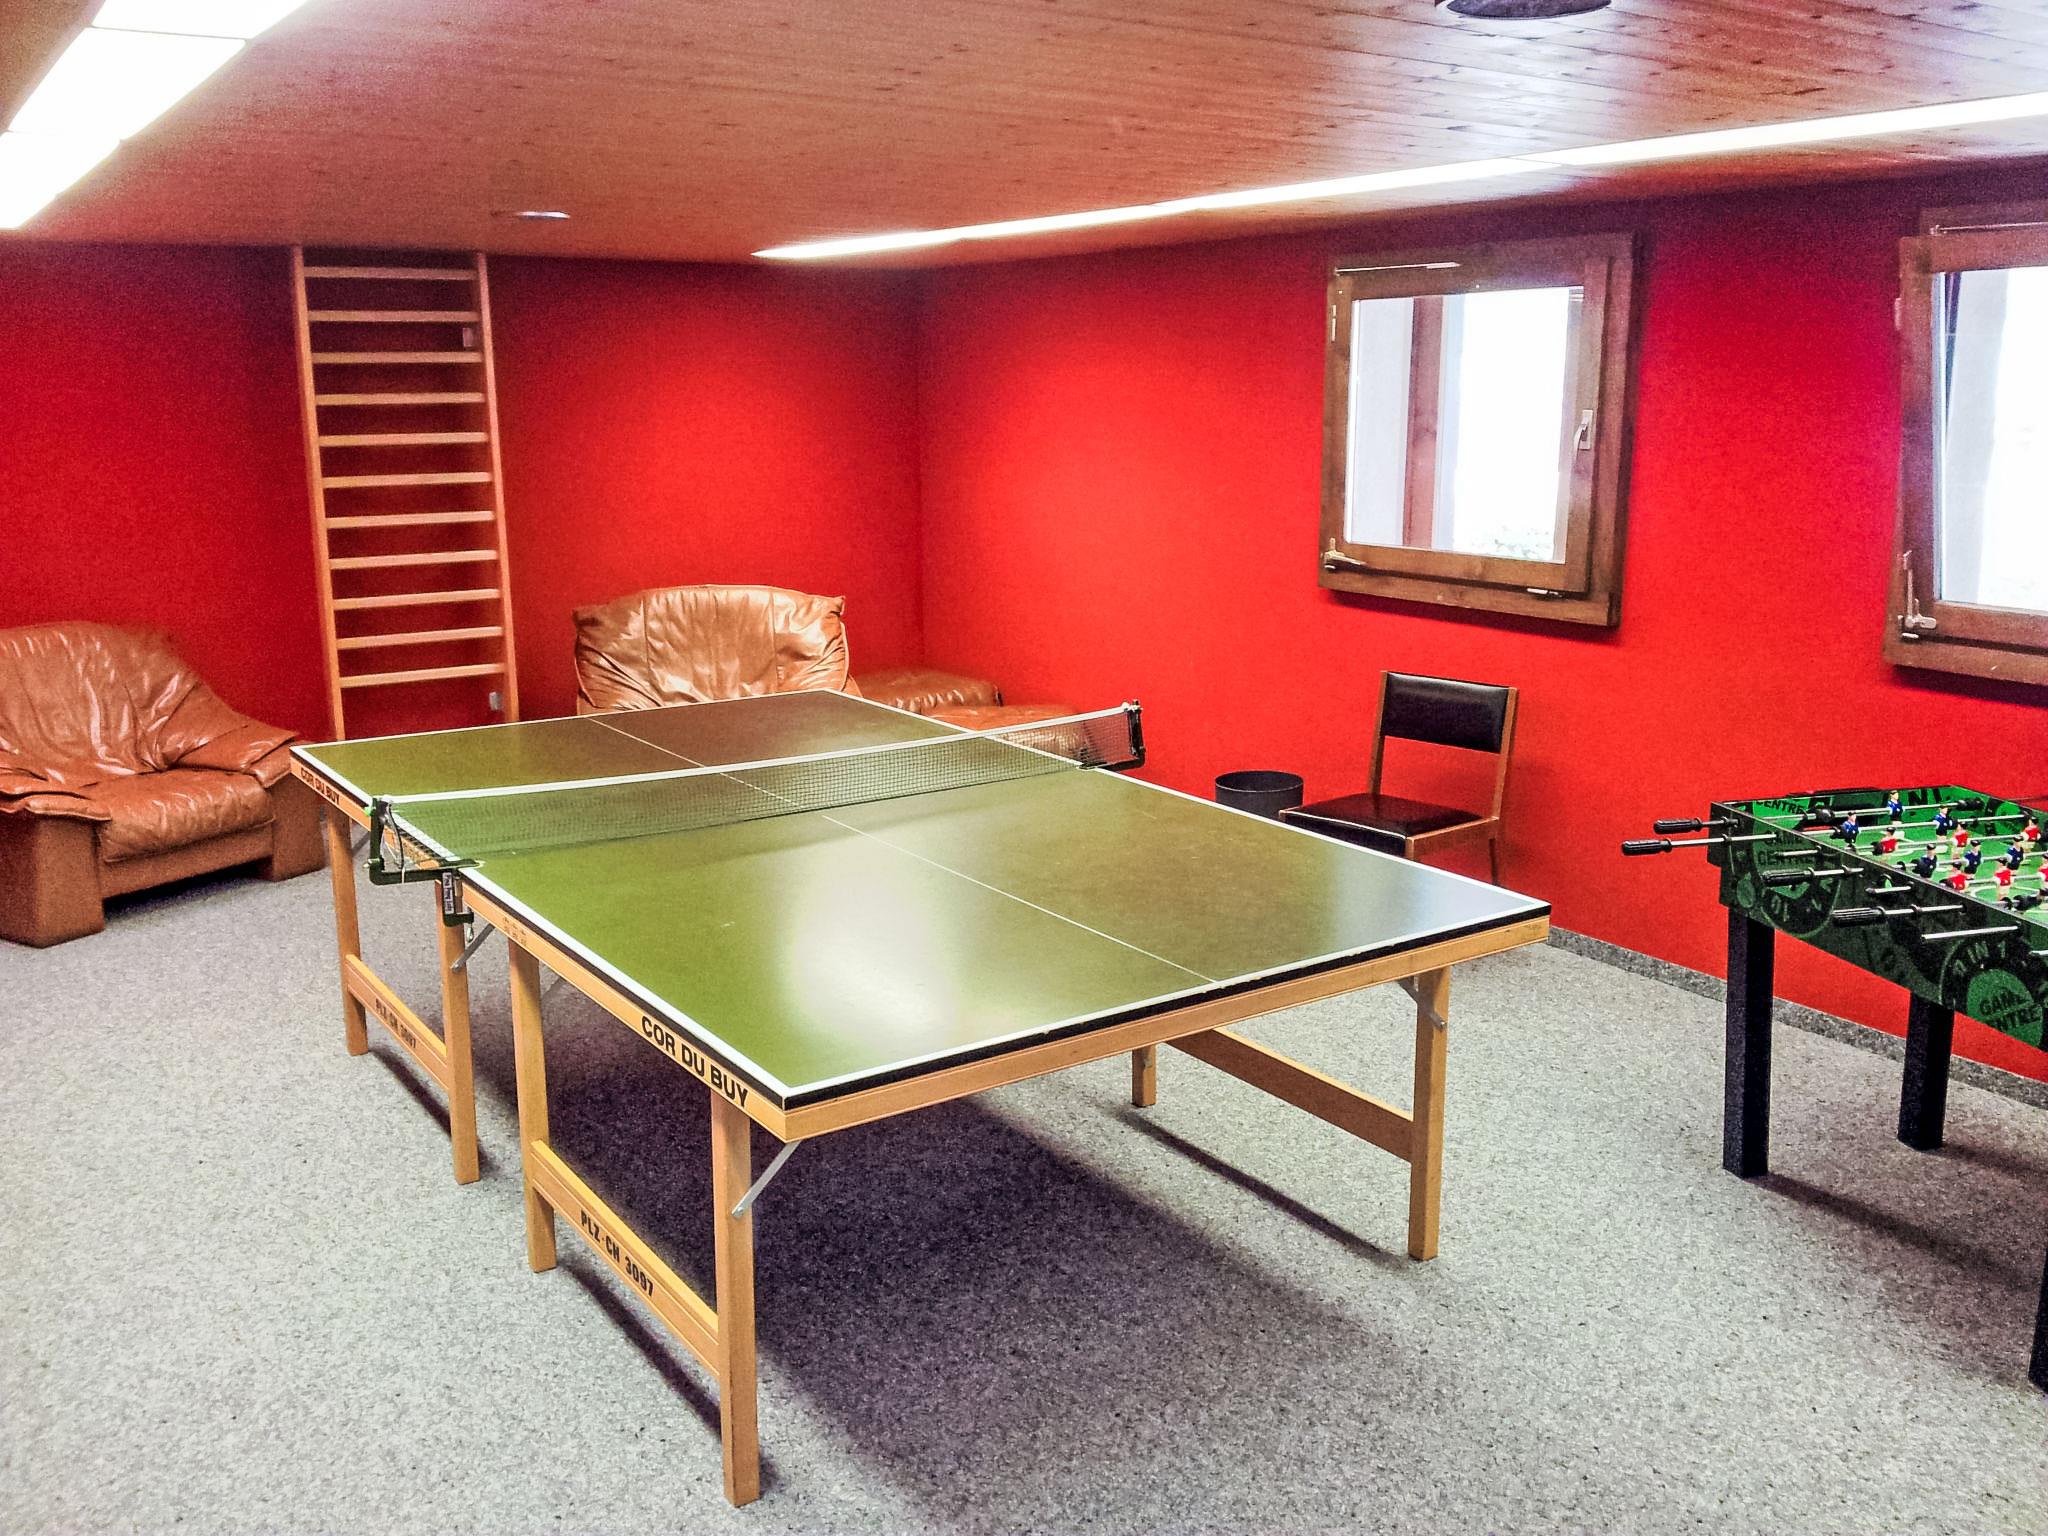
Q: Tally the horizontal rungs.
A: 11